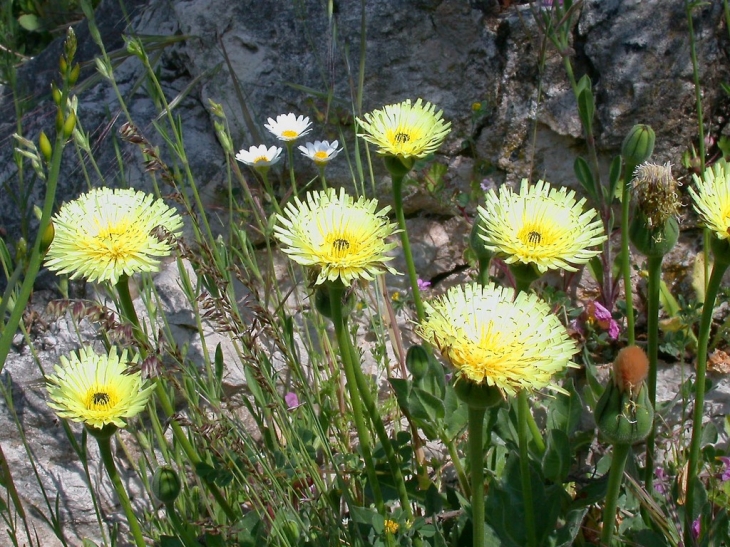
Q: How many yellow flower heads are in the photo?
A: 7